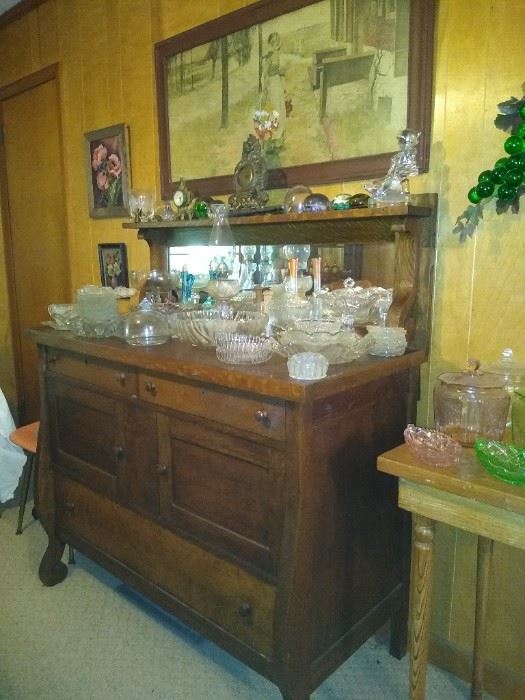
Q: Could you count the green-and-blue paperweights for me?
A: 1